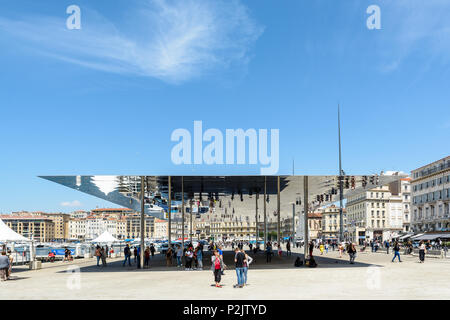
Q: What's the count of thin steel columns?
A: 8